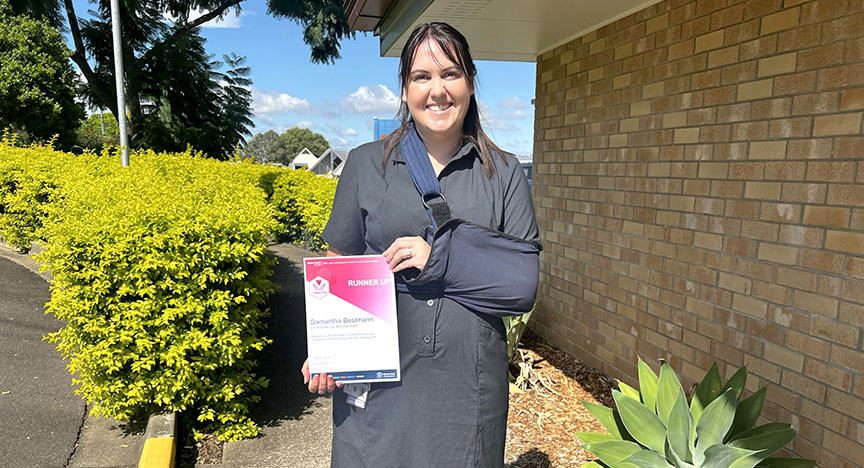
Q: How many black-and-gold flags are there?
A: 0